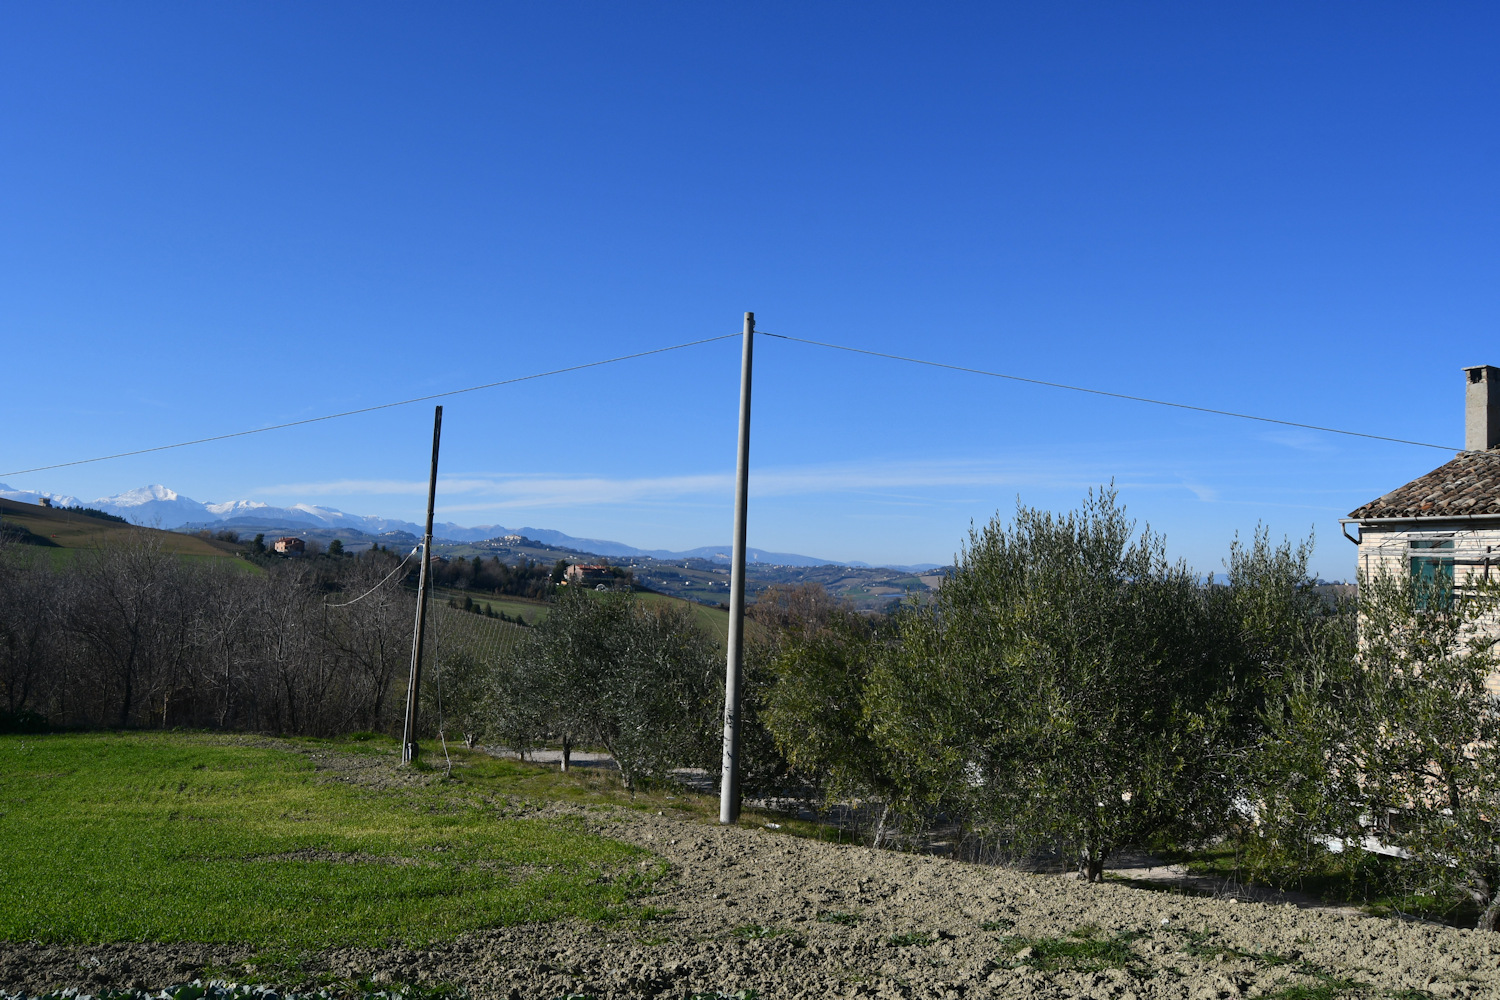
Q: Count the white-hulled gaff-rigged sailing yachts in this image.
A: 0